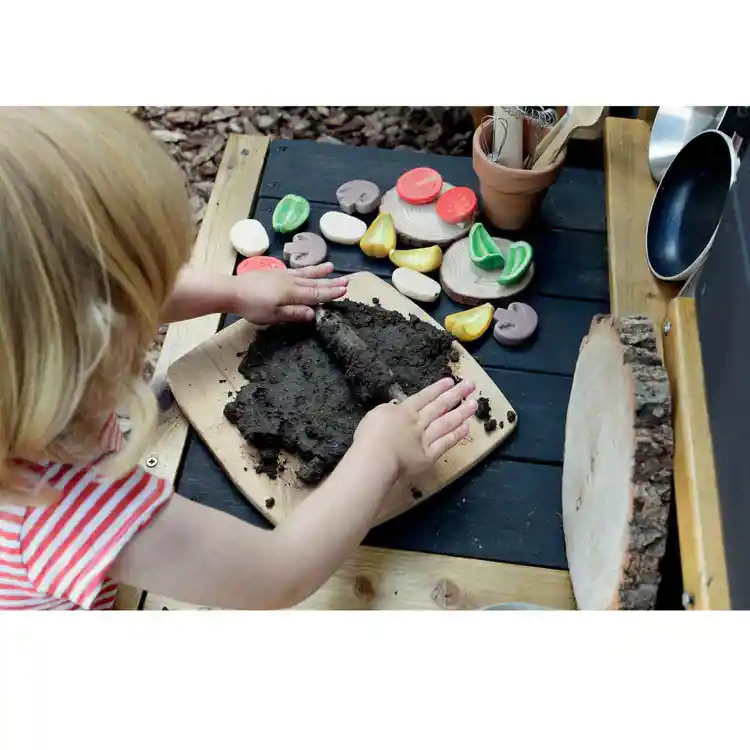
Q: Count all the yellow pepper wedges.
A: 3